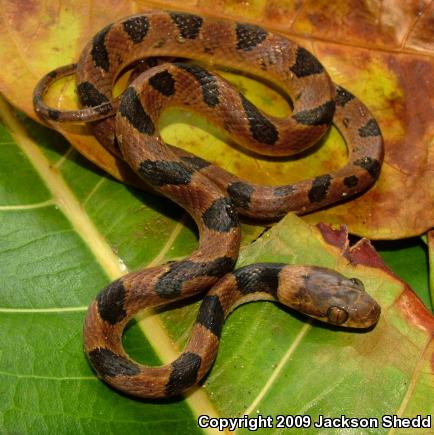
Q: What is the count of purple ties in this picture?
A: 0